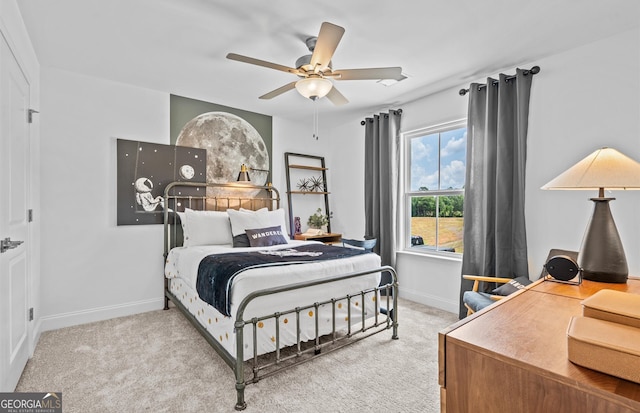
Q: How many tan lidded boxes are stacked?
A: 2